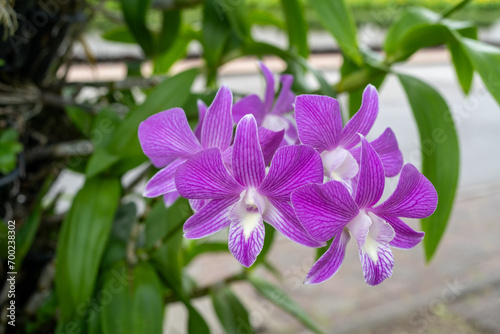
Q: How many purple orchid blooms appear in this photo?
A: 5